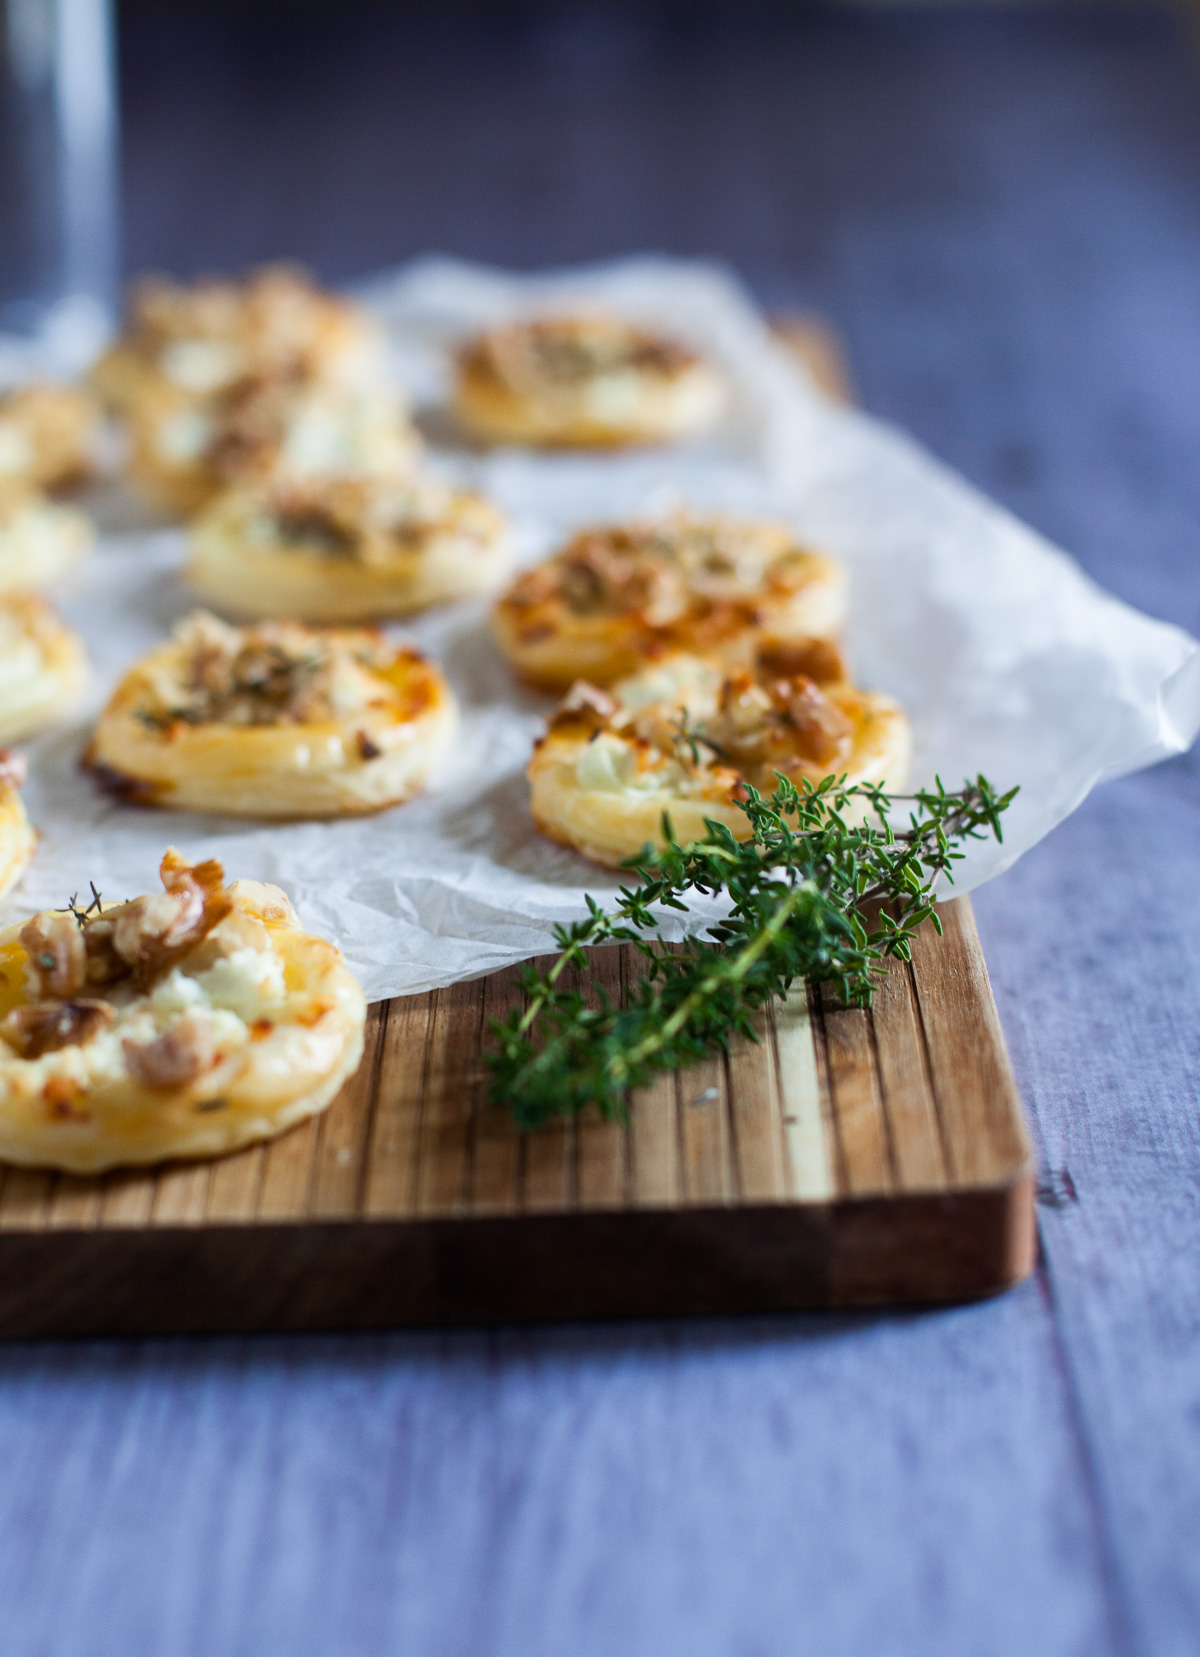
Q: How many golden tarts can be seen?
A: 12